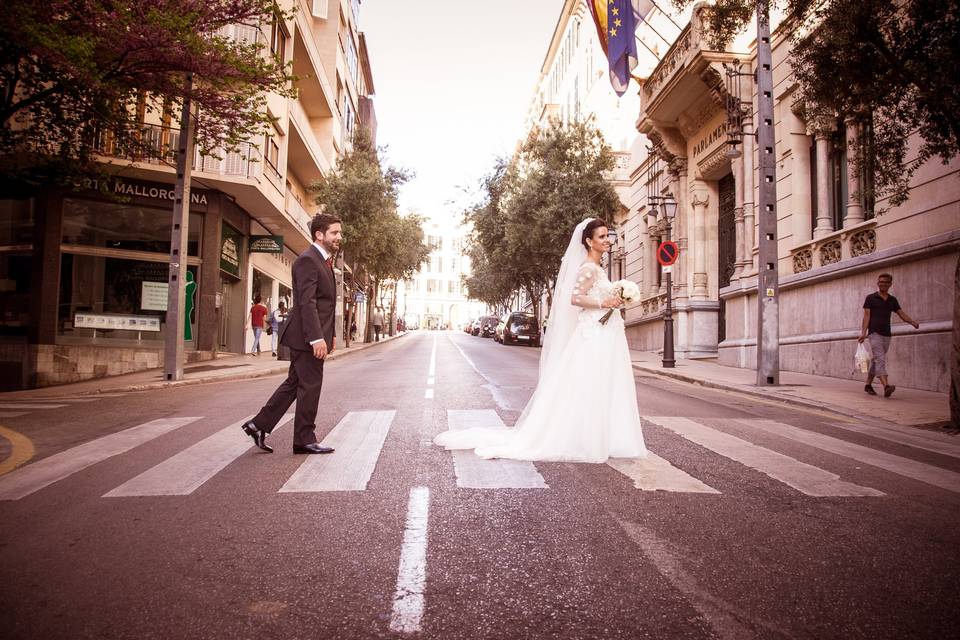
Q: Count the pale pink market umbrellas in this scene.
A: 0